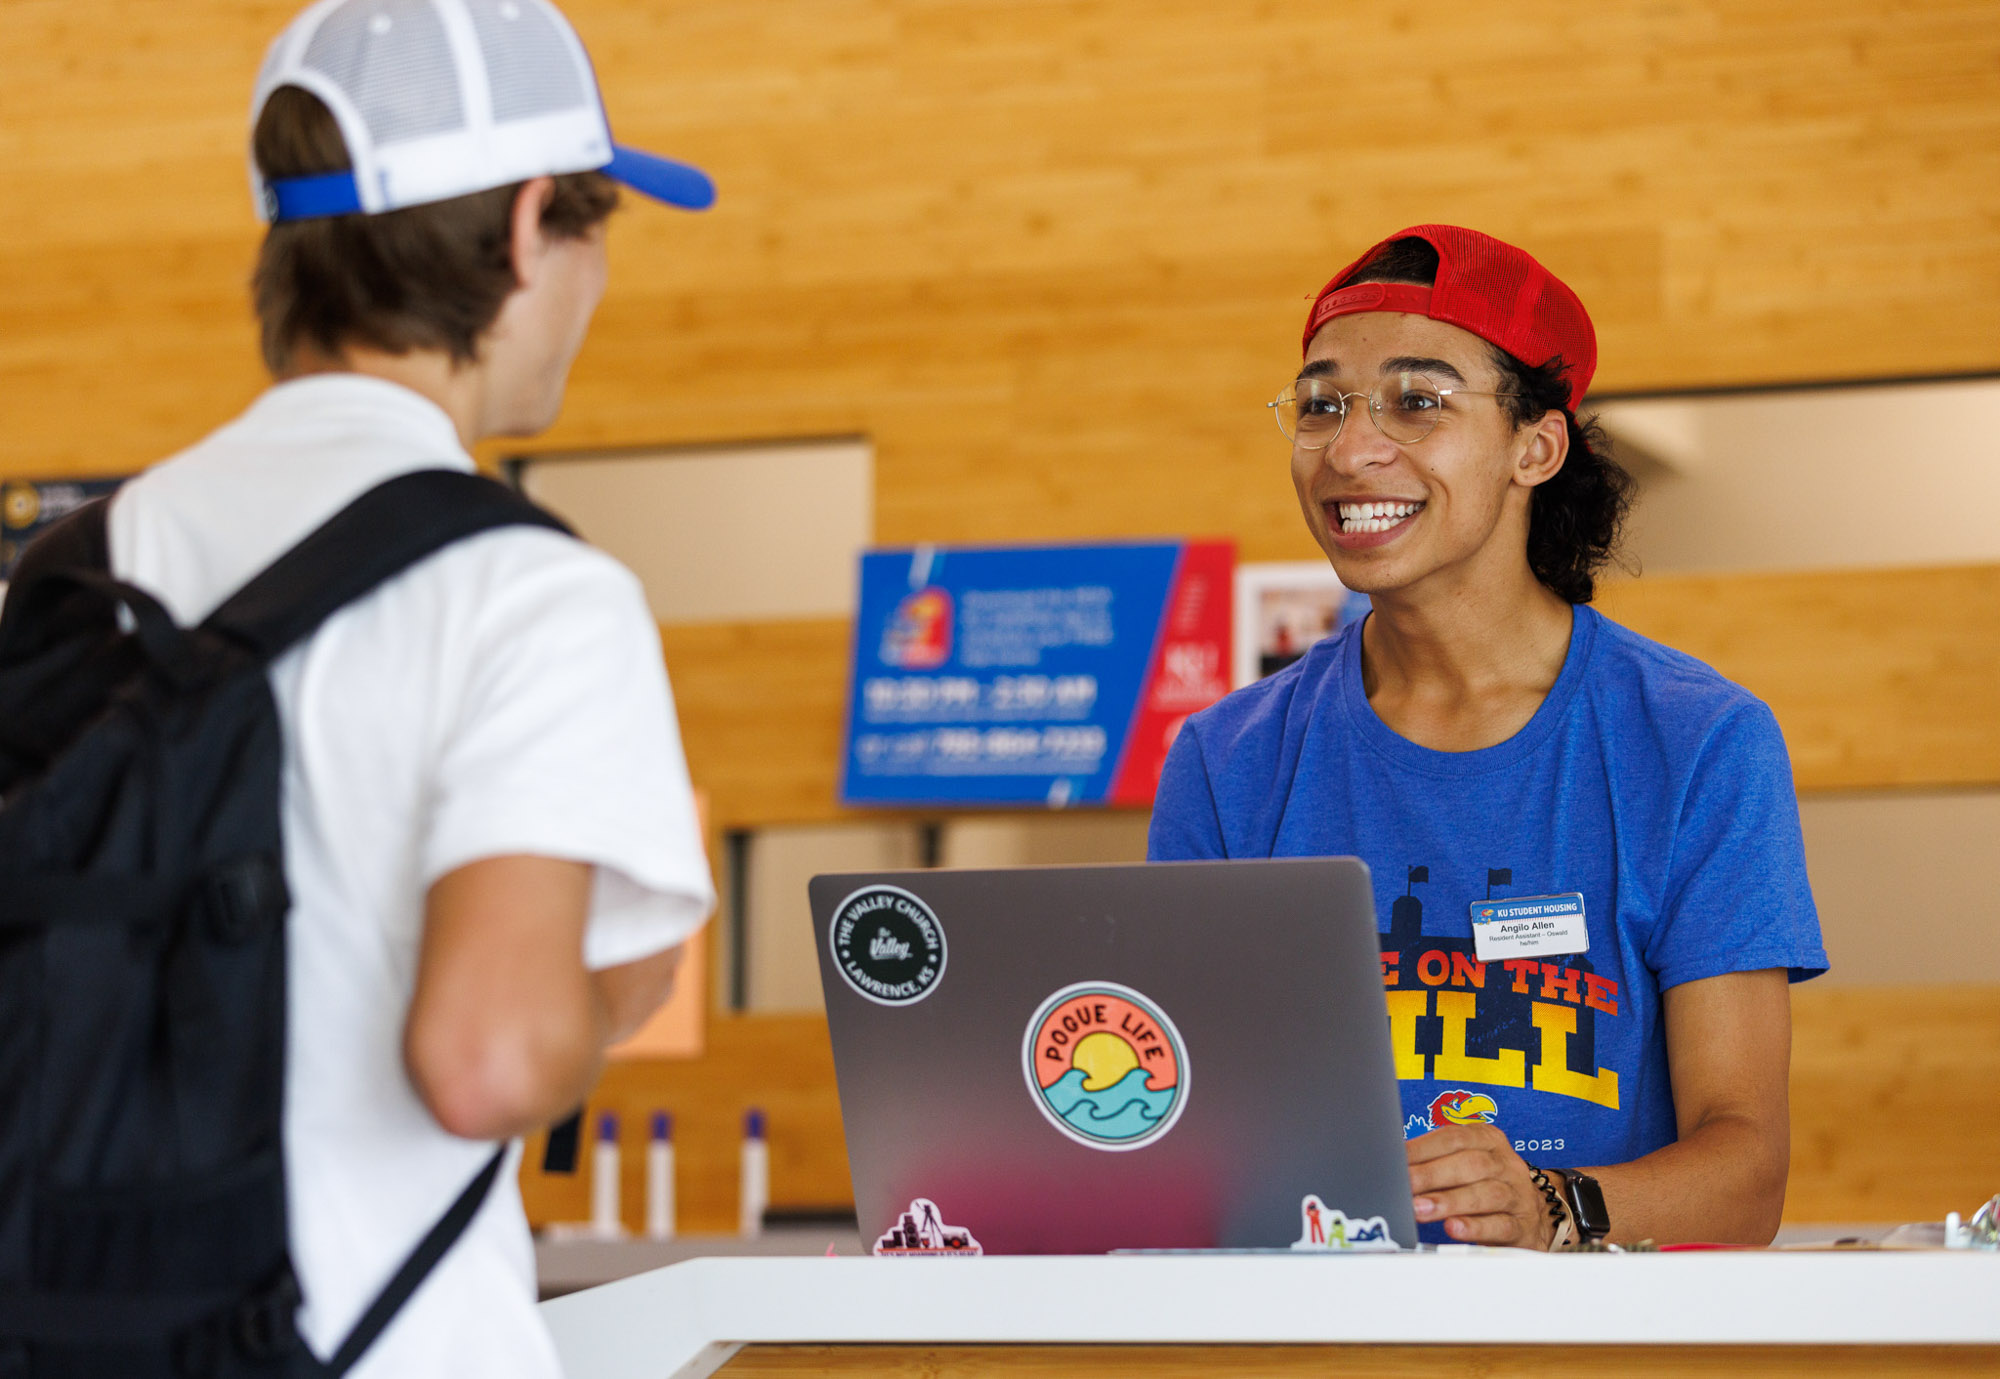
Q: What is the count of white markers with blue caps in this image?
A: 3